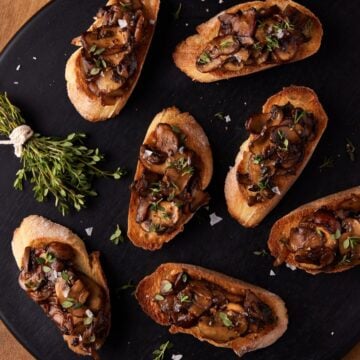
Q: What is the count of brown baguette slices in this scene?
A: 7